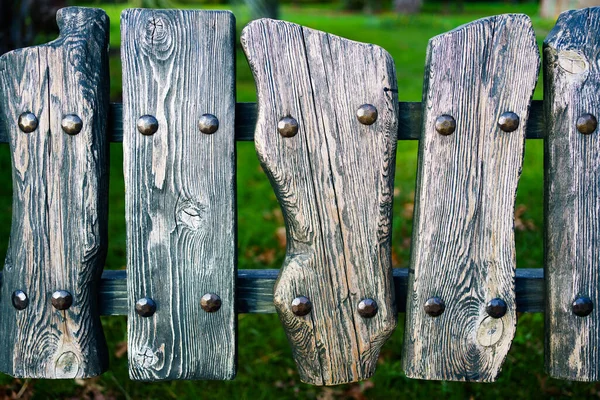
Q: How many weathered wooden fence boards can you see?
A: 5